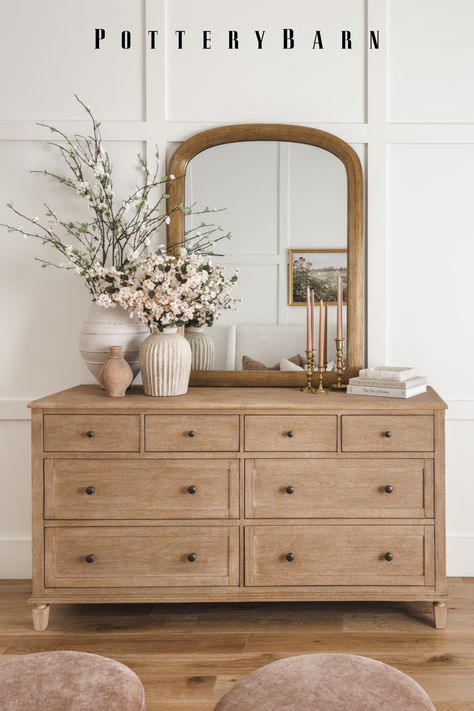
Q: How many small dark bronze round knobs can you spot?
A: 12